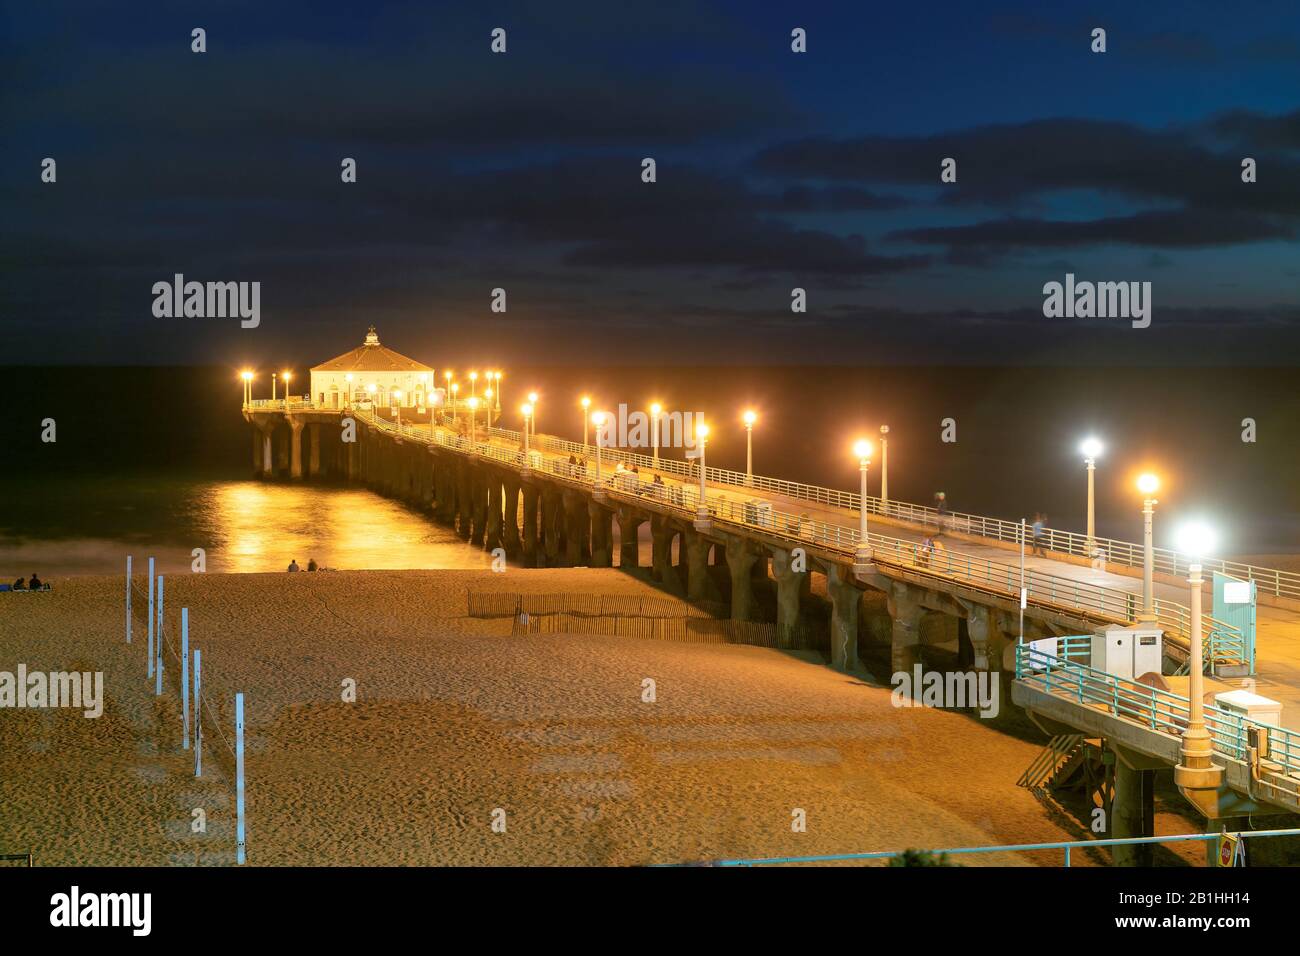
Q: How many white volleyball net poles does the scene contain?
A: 6